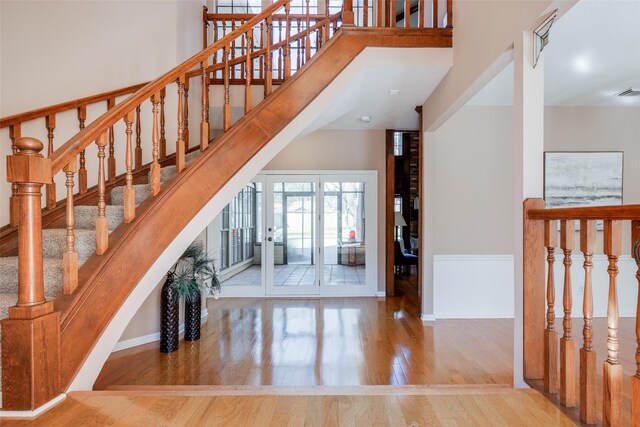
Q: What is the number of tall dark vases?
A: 2